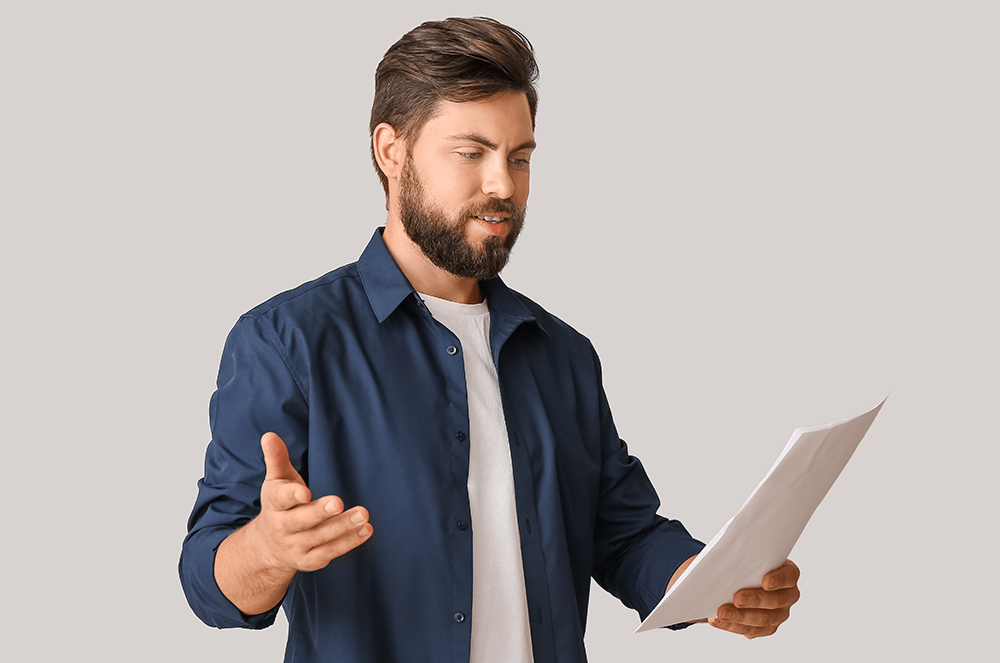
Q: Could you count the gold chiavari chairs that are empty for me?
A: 0